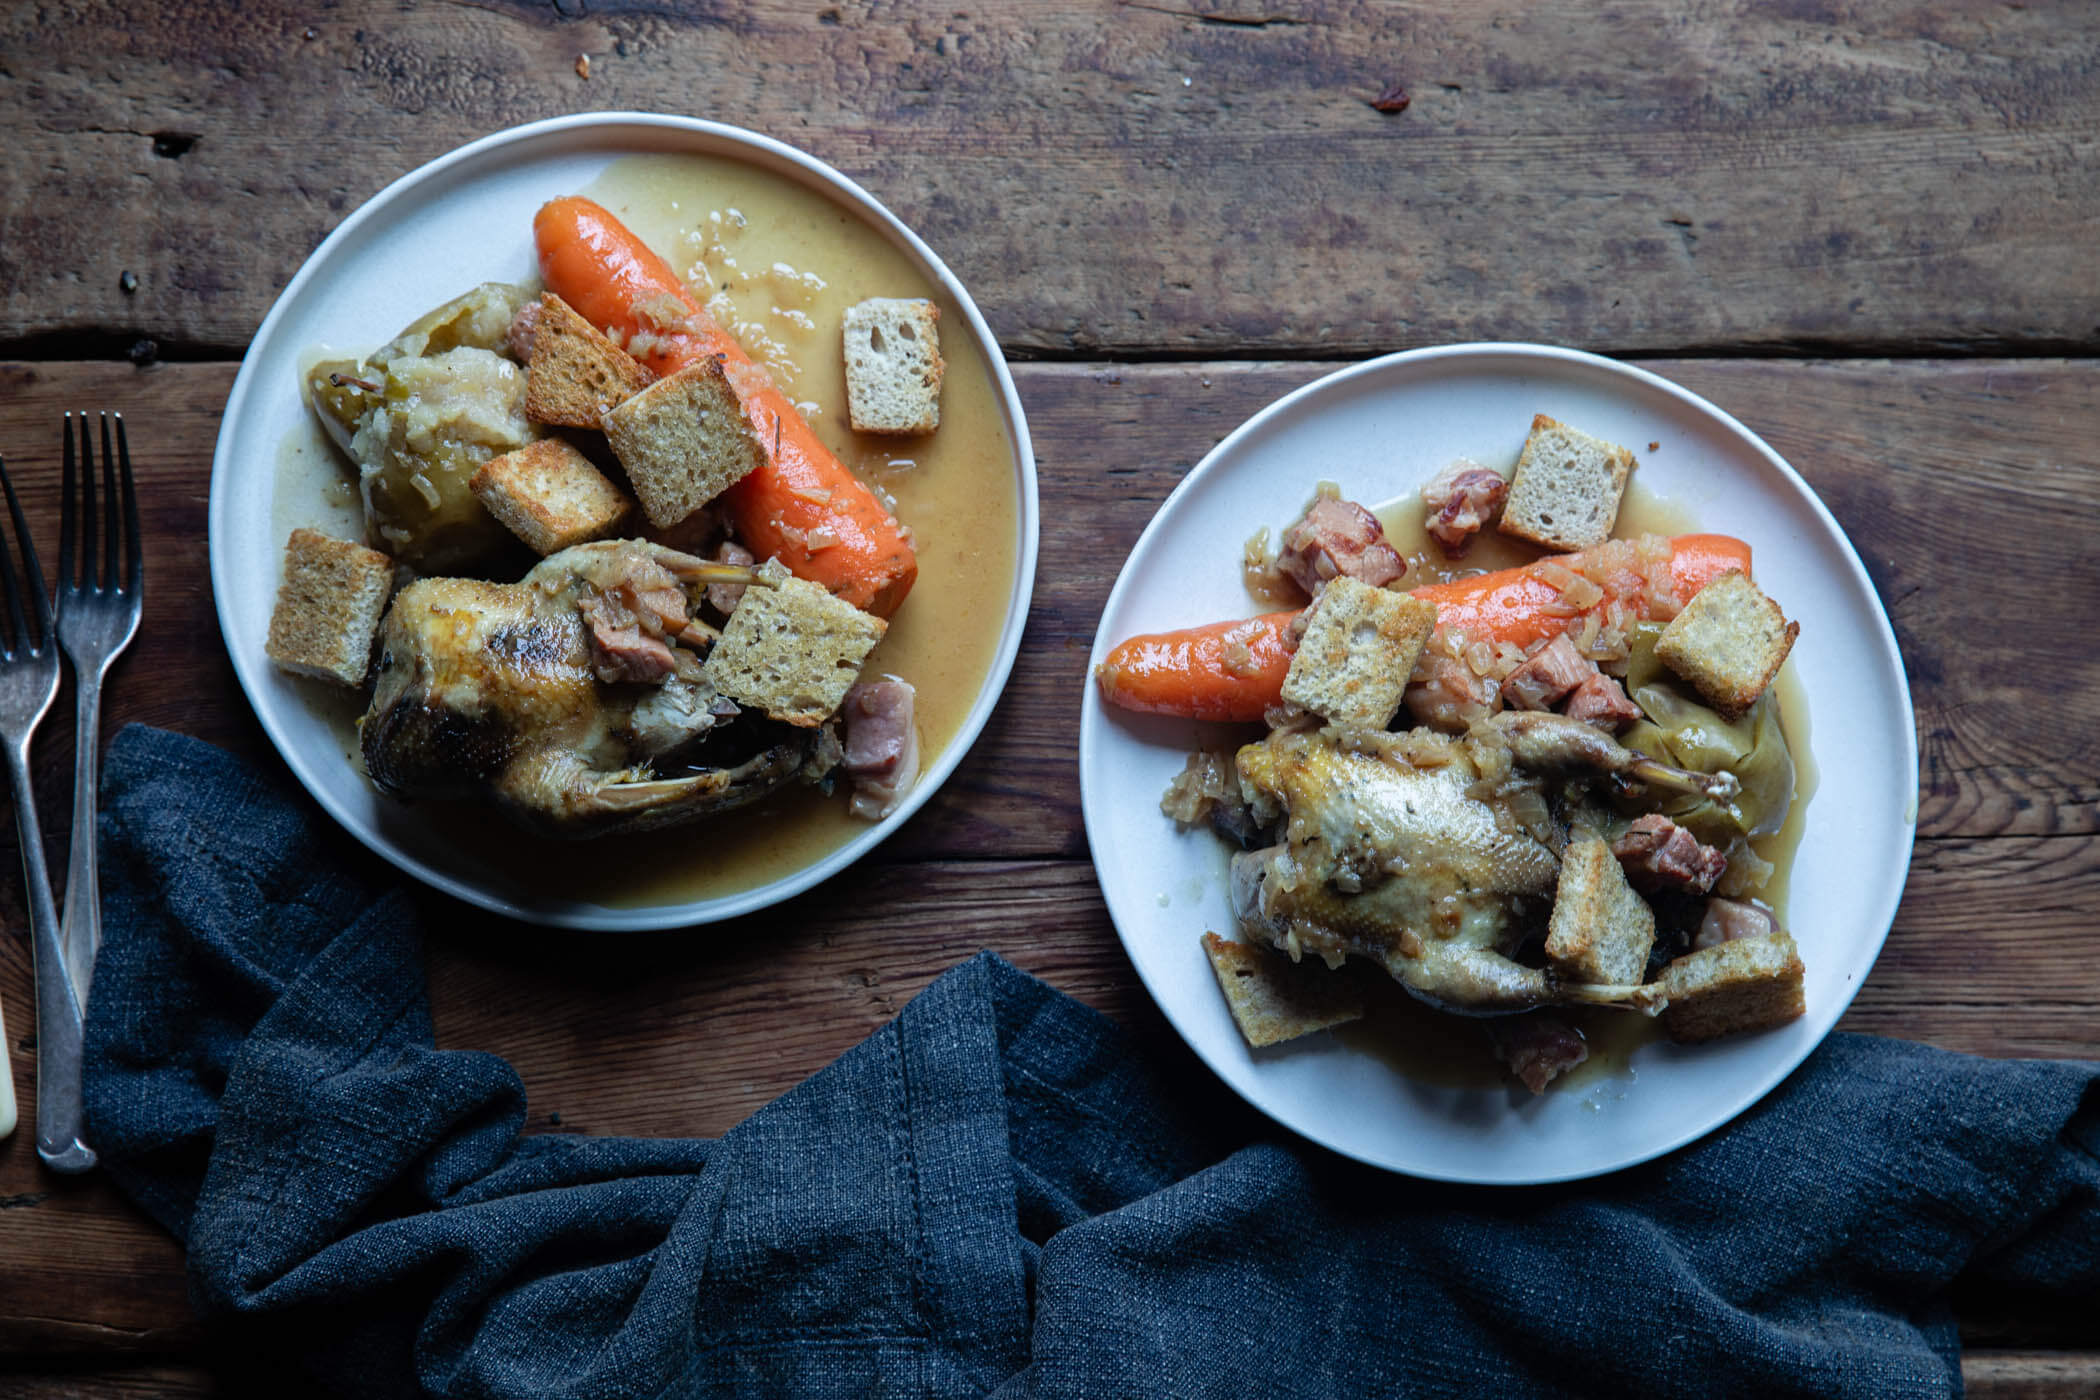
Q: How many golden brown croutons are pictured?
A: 12